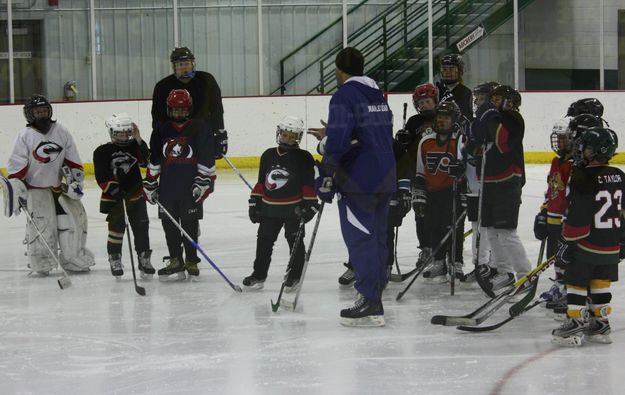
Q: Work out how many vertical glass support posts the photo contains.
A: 8